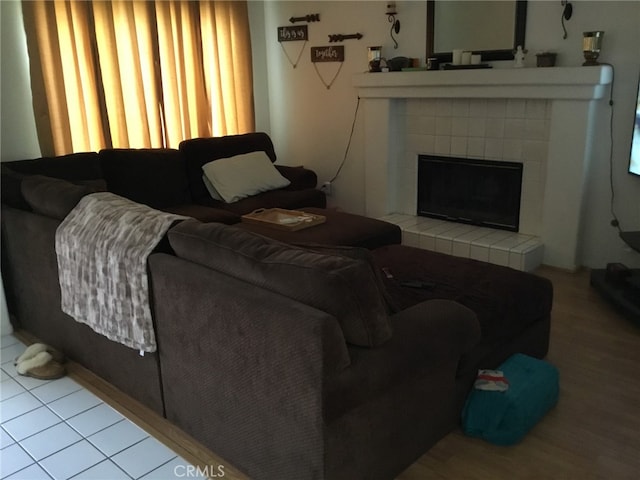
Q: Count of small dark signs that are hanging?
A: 2